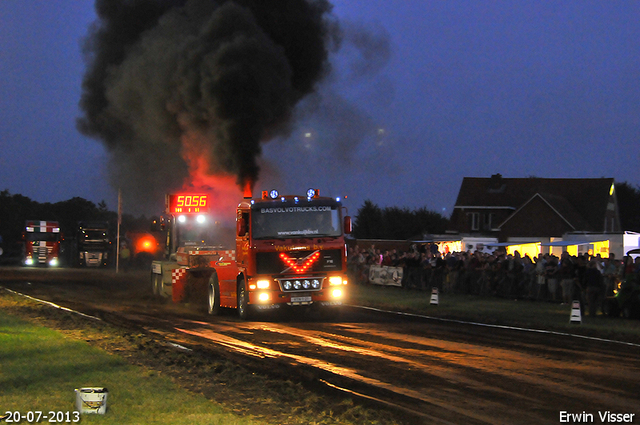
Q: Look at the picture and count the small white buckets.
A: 1